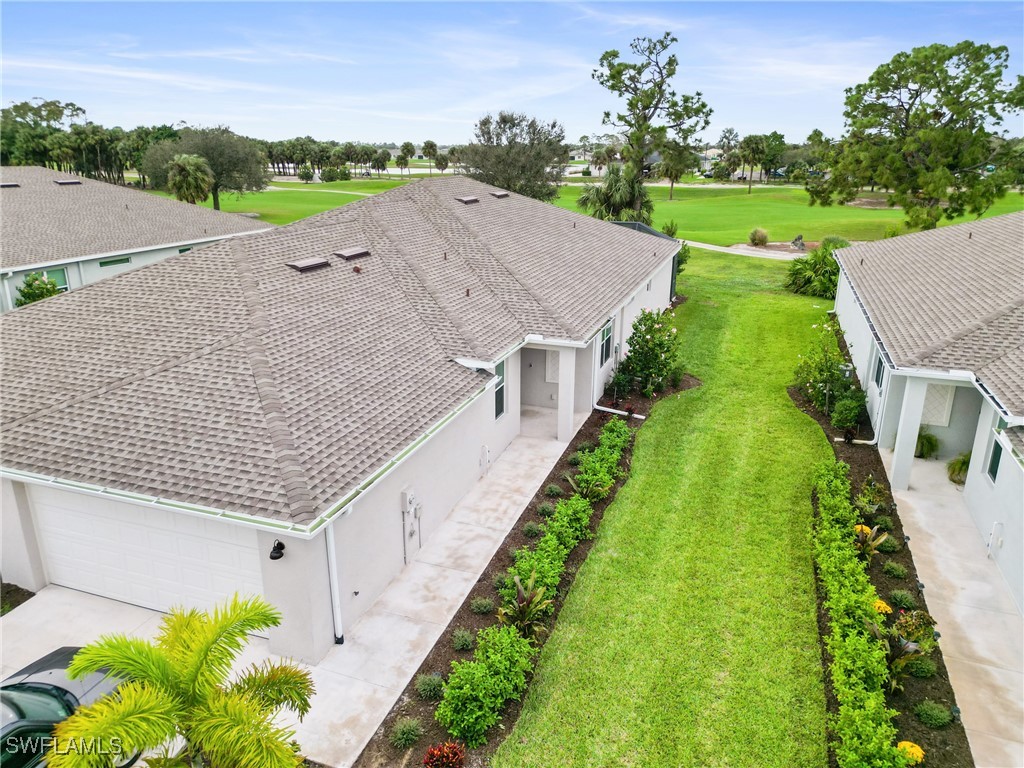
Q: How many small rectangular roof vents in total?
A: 6